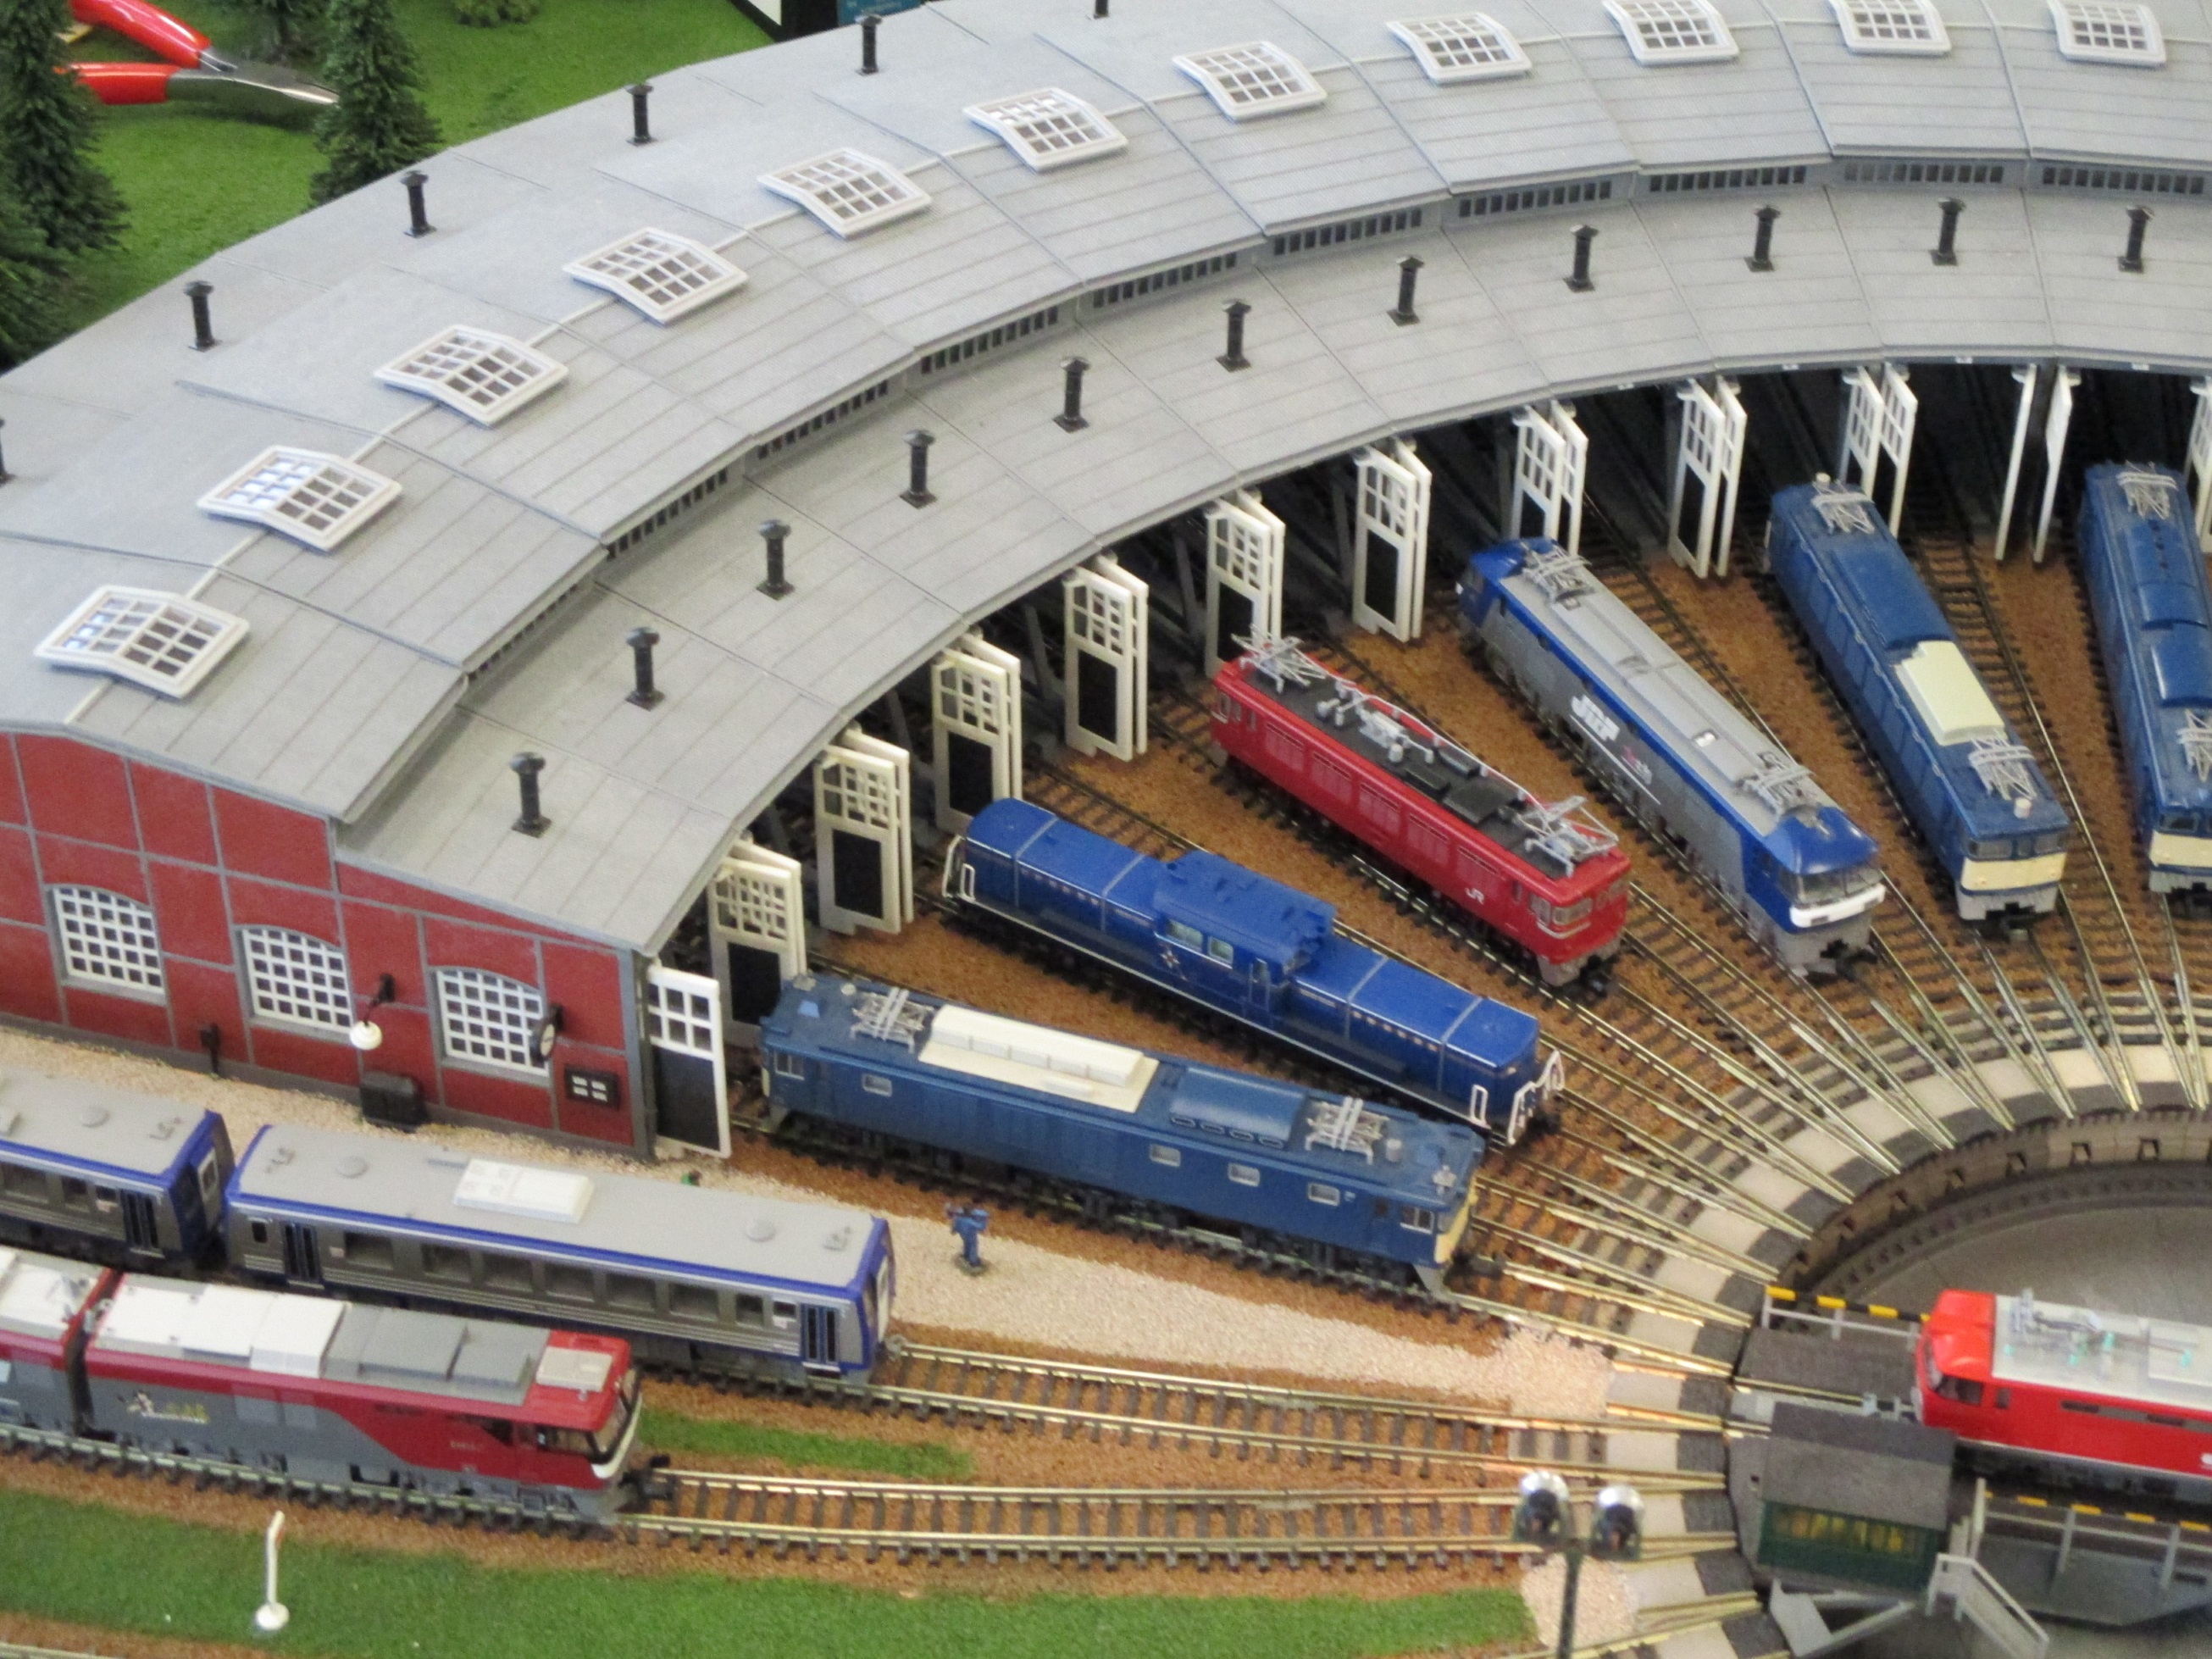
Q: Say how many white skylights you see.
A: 11